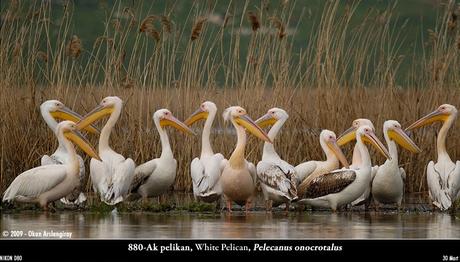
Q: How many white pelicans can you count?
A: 12